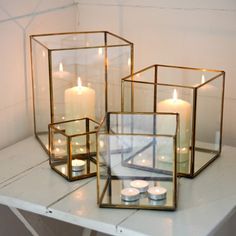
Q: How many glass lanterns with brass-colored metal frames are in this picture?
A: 4